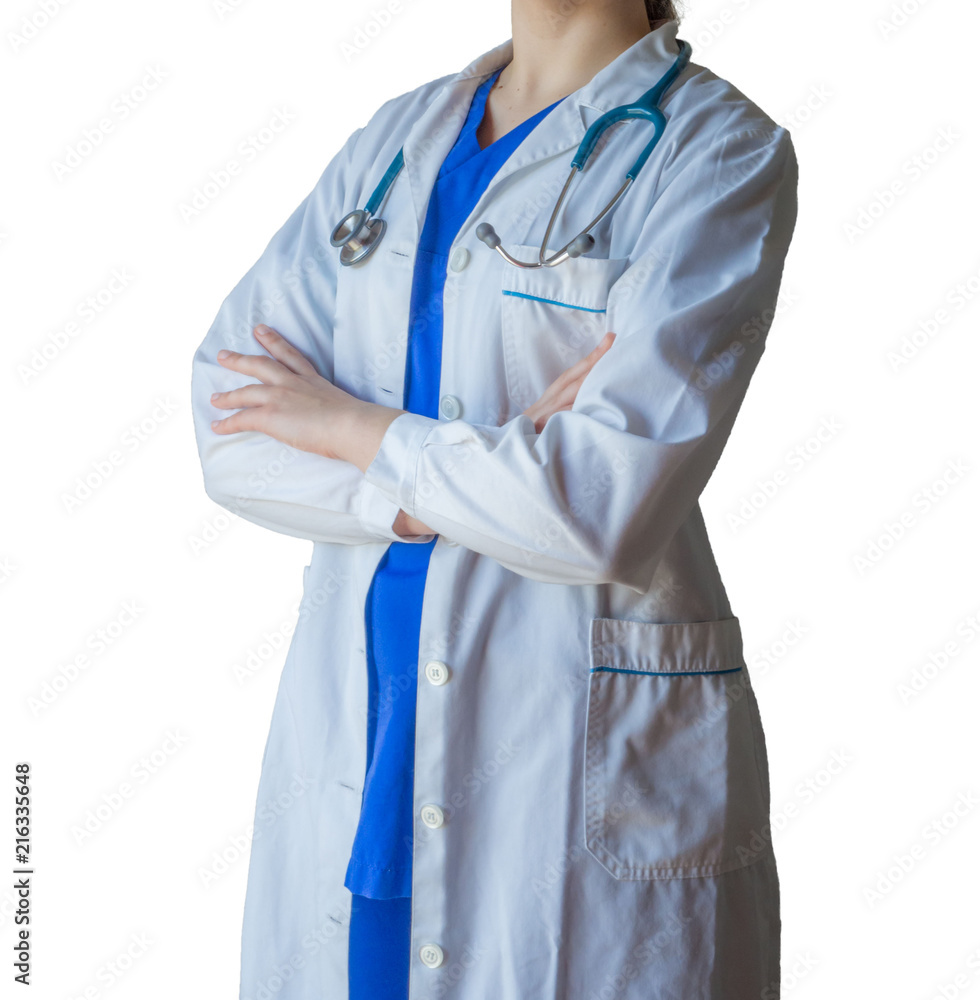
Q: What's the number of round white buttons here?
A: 5